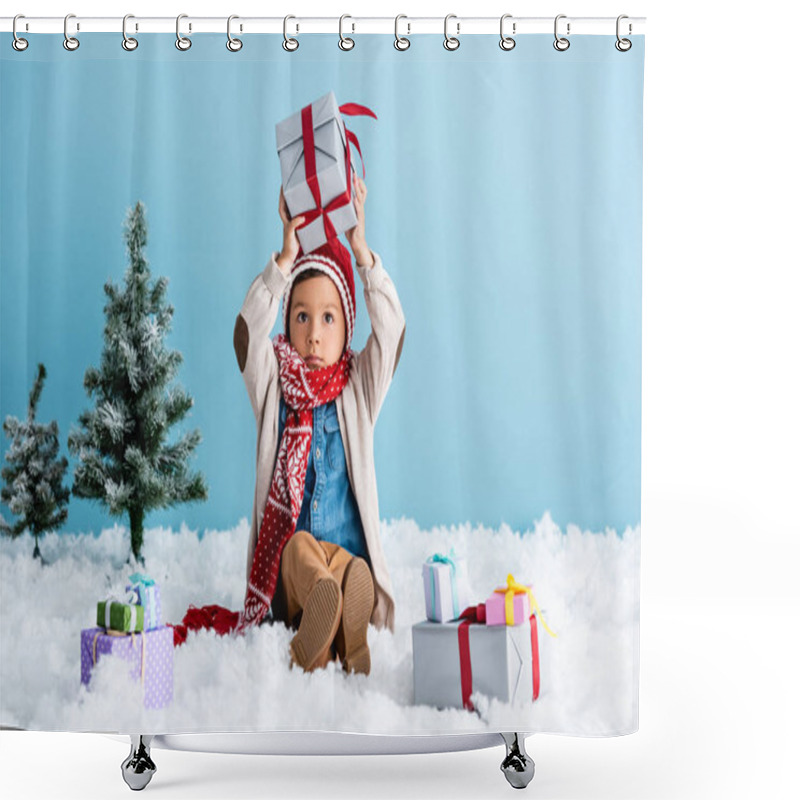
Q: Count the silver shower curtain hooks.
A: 12